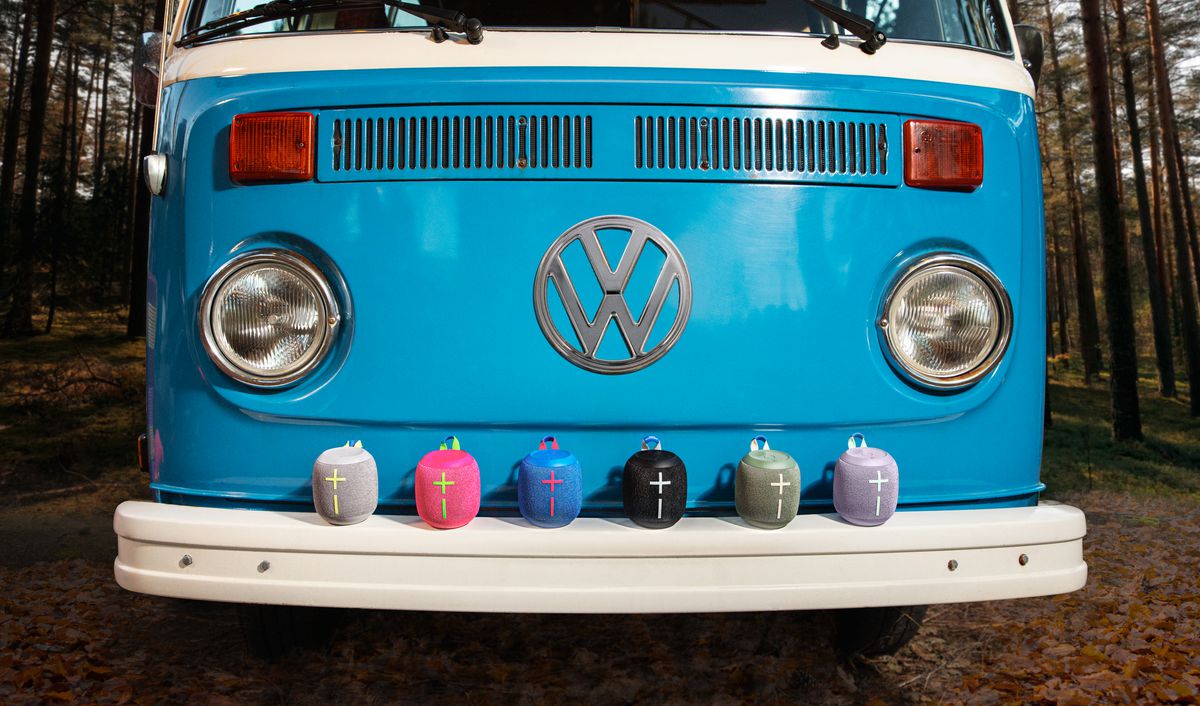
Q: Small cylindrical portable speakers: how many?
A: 6